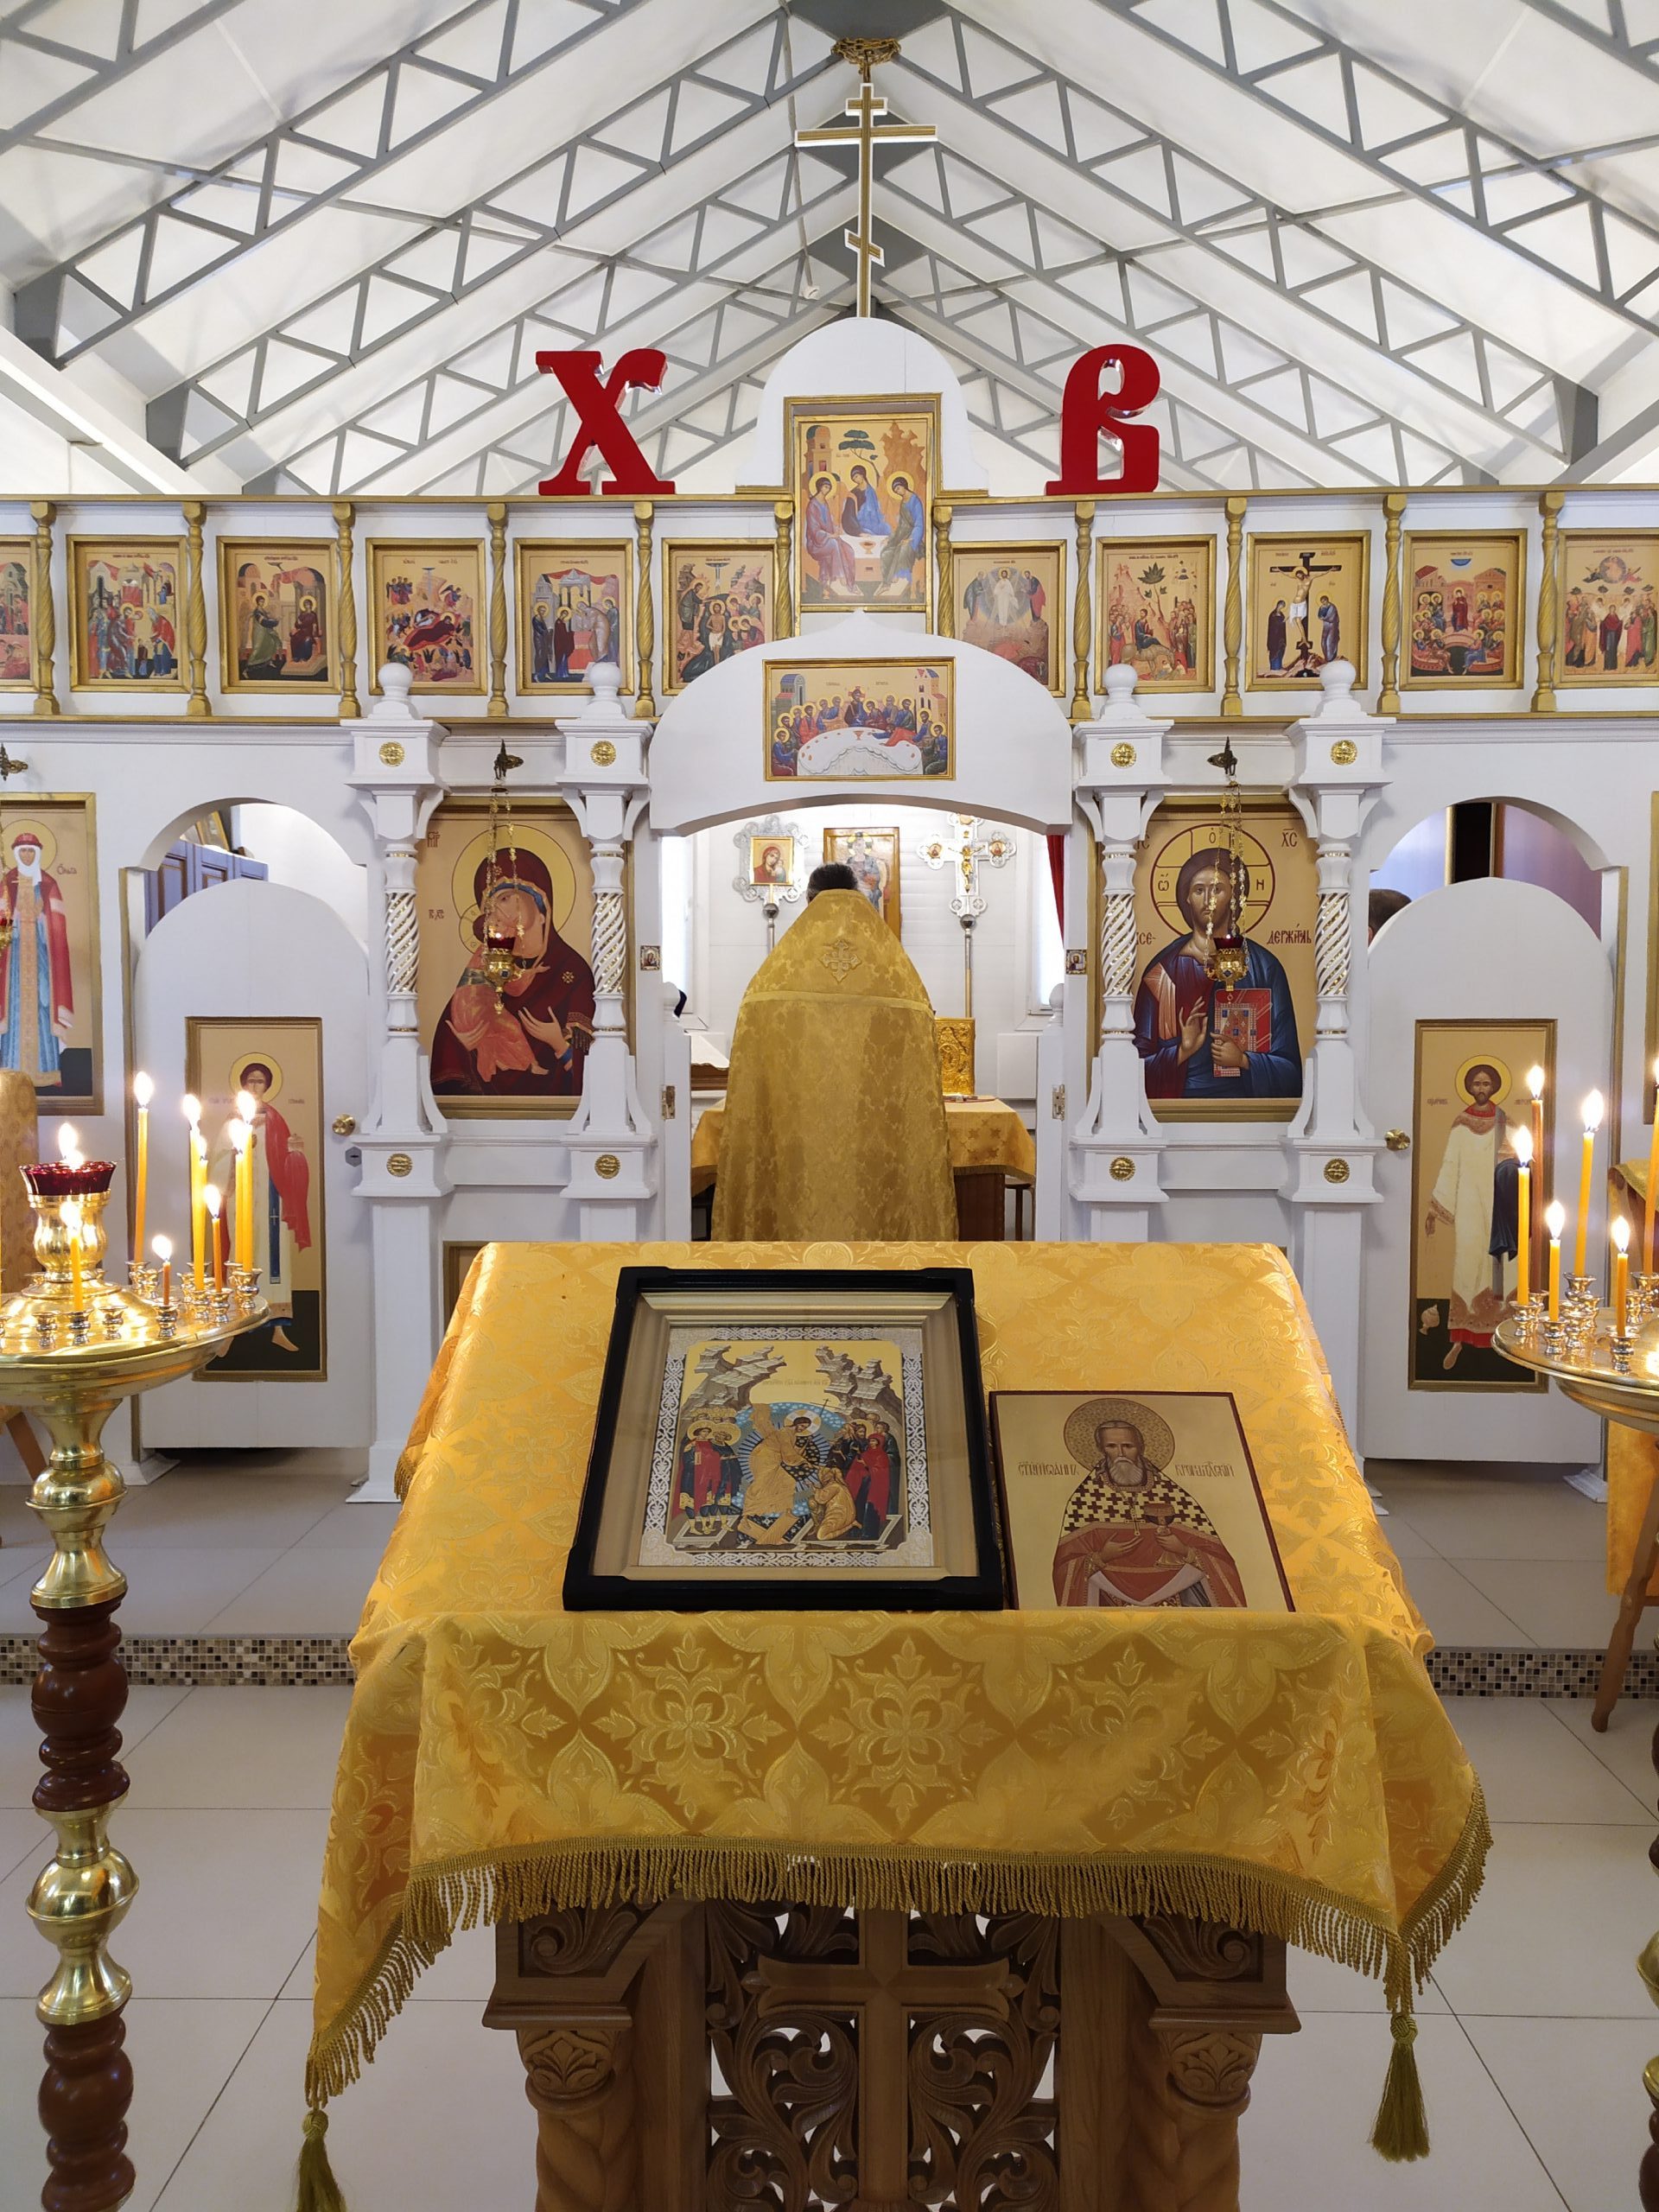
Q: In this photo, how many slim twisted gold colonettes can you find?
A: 11